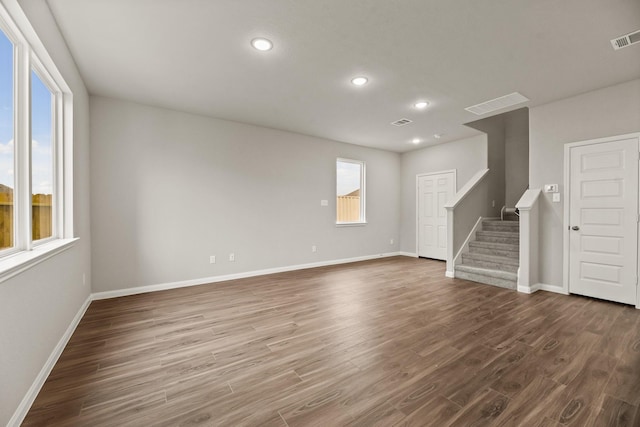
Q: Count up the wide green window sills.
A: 0